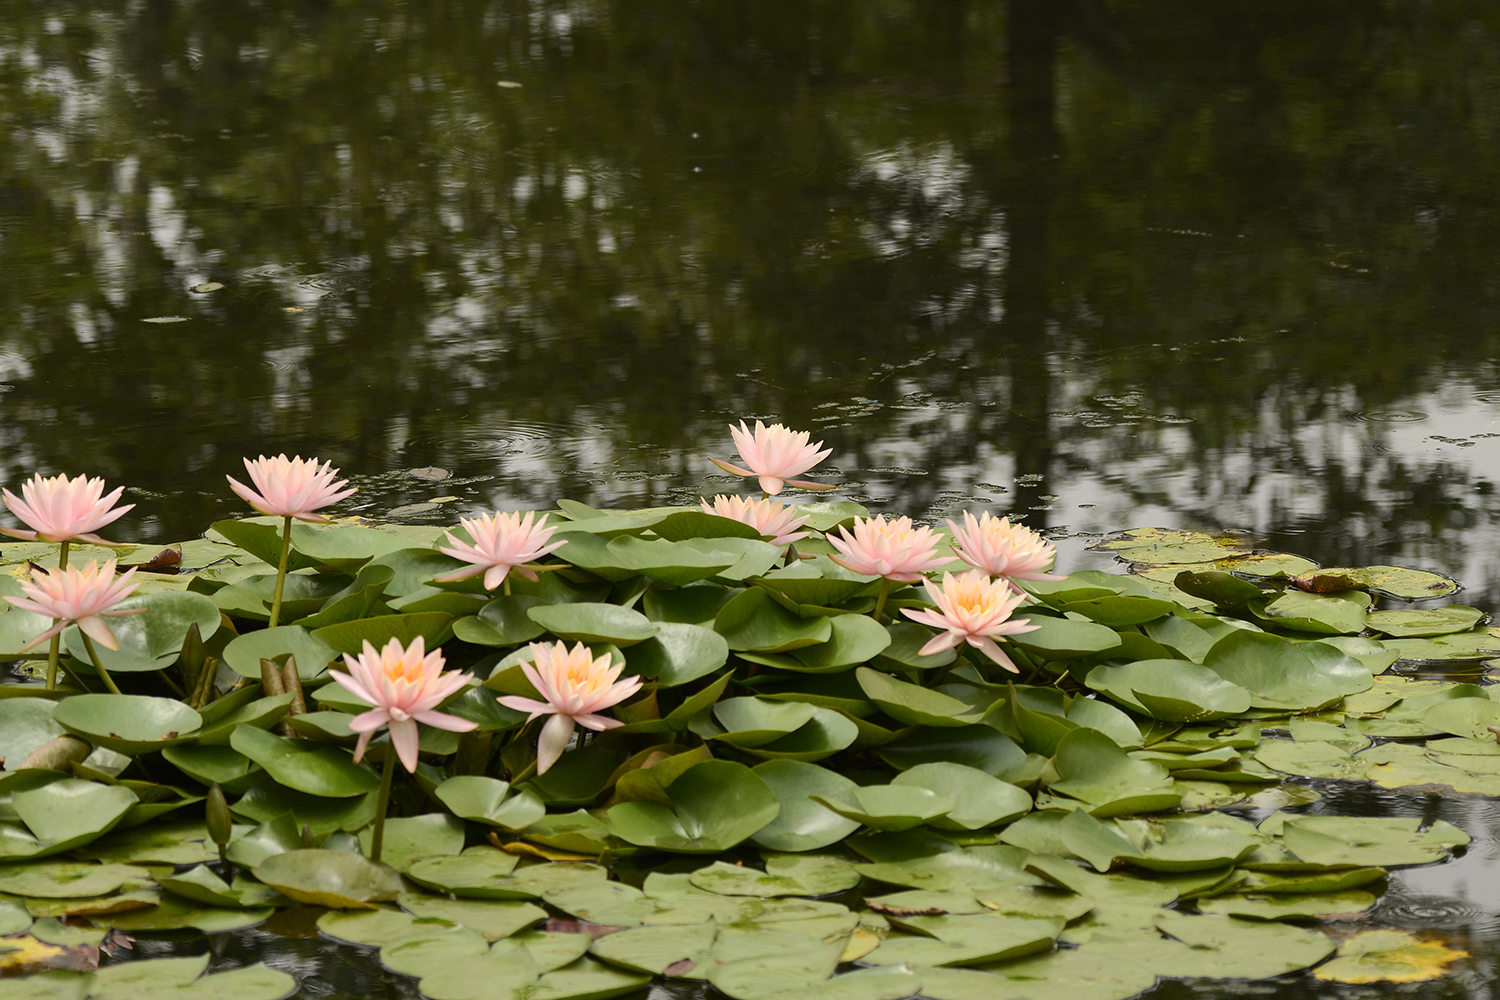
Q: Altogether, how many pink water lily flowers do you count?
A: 11